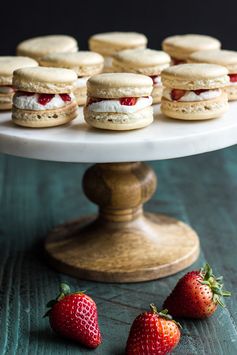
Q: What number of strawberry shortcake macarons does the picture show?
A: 10